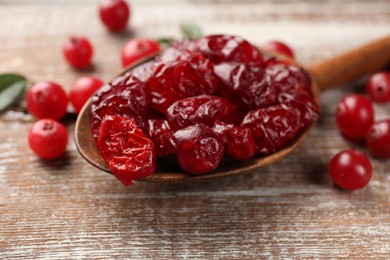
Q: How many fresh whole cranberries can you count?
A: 11